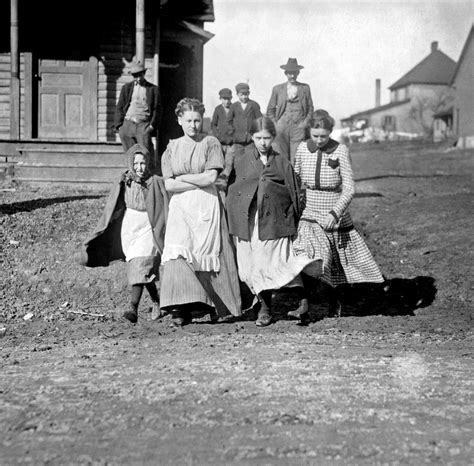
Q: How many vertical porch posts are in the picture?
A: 2